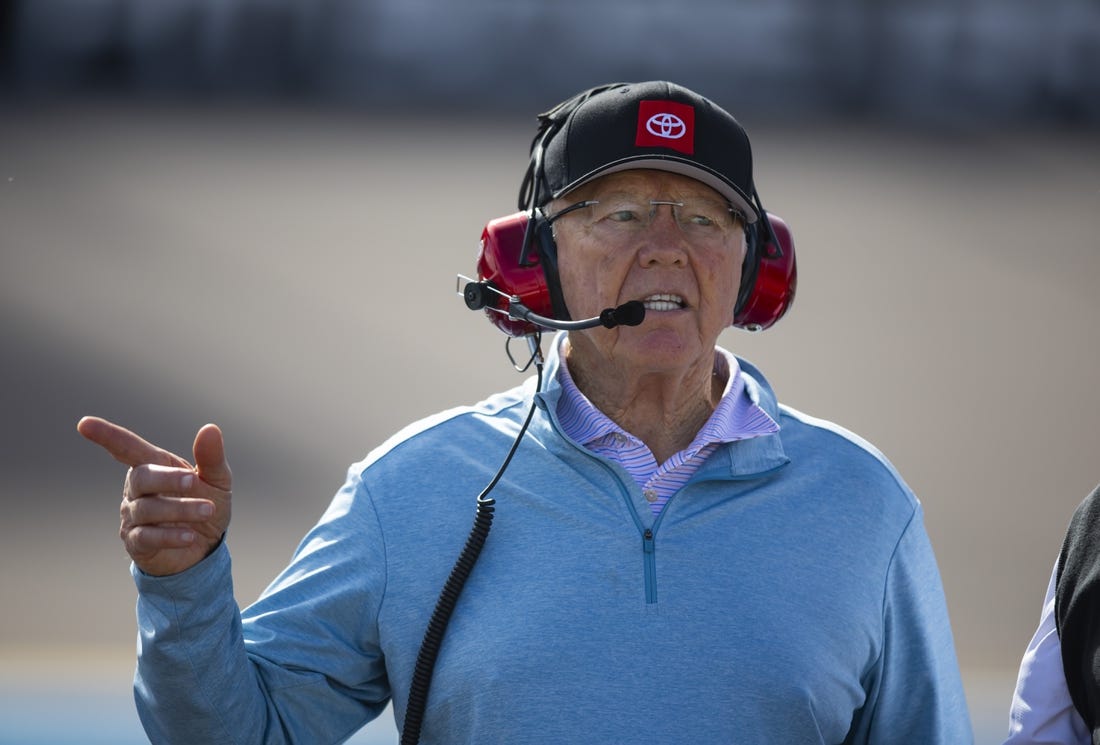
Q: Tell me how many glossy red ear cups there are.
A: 2